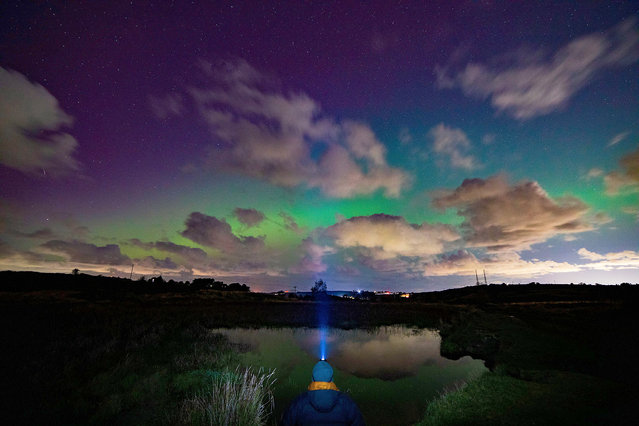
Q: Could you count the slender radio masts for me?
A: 2